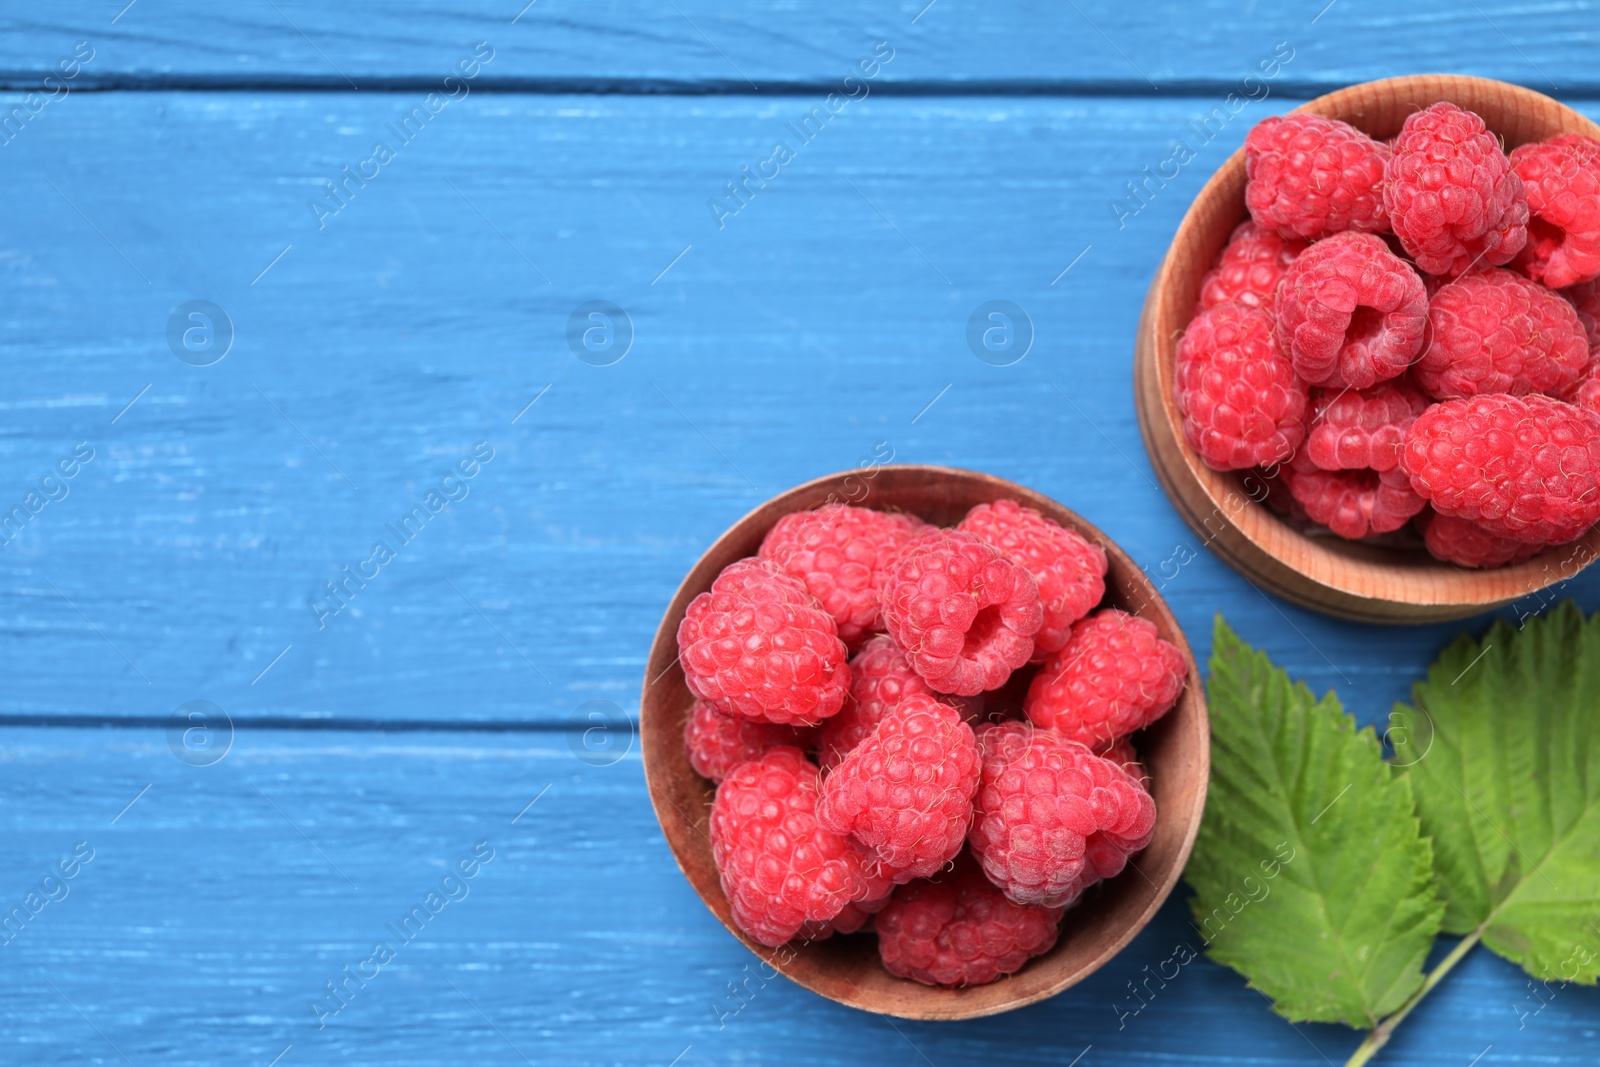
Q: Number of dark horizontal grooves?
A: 2